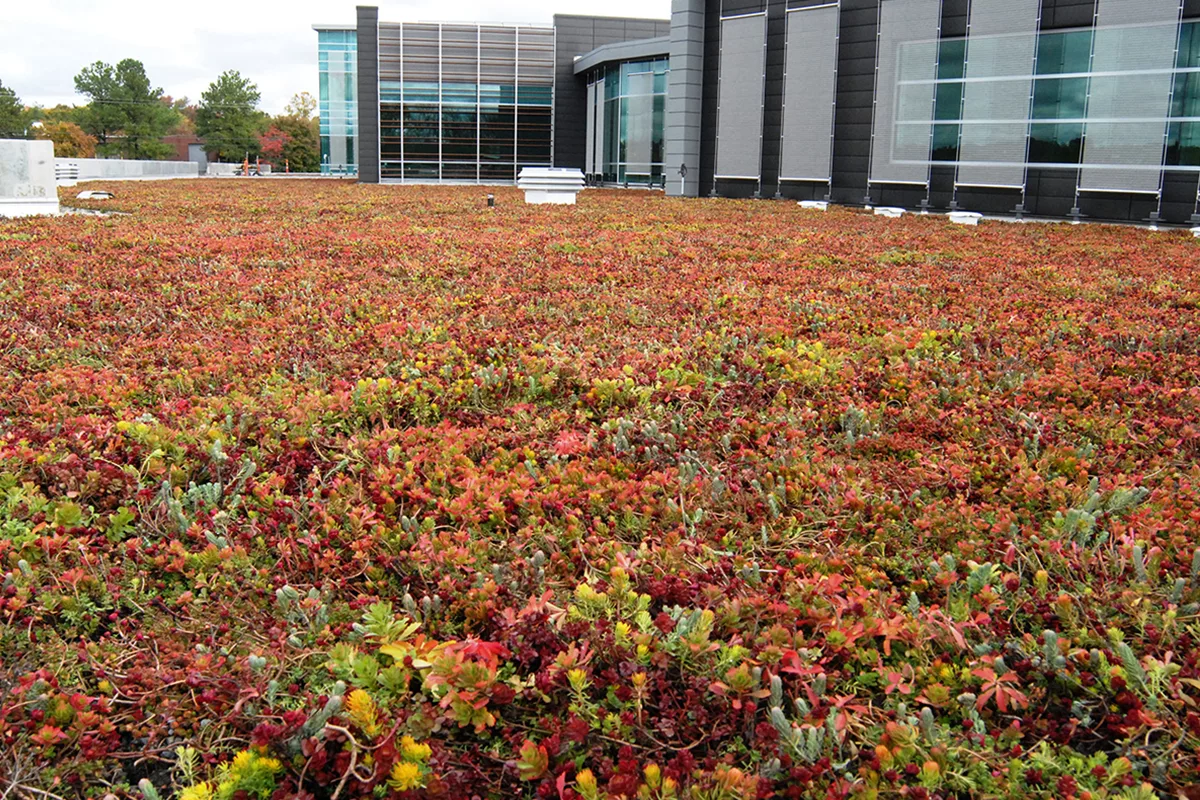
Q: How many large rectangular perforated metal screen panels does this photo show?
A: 5